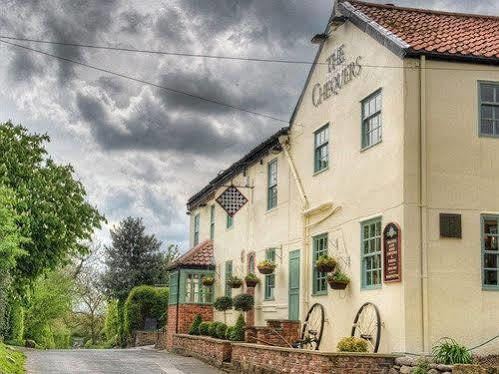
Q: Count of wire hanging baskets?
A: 6